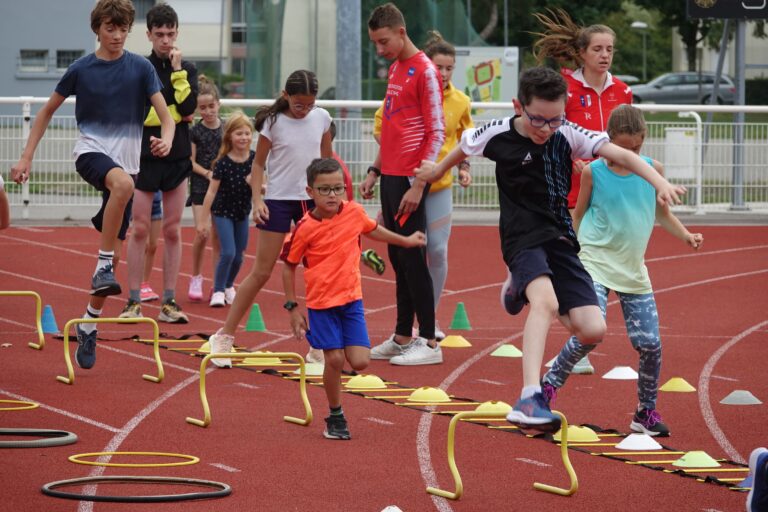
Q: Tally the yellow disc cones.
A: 8